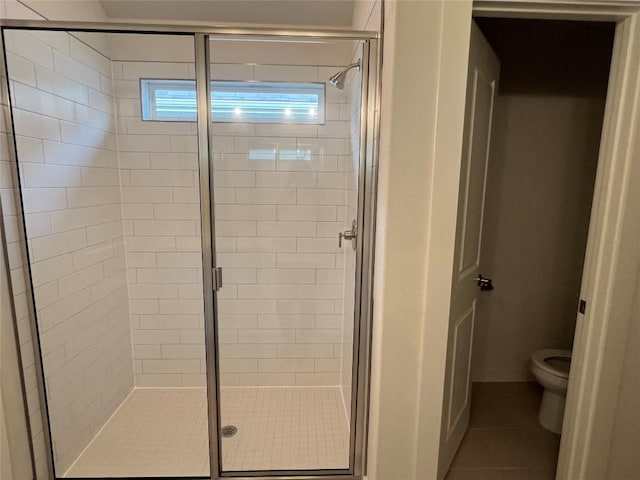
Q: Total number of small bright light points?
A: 3